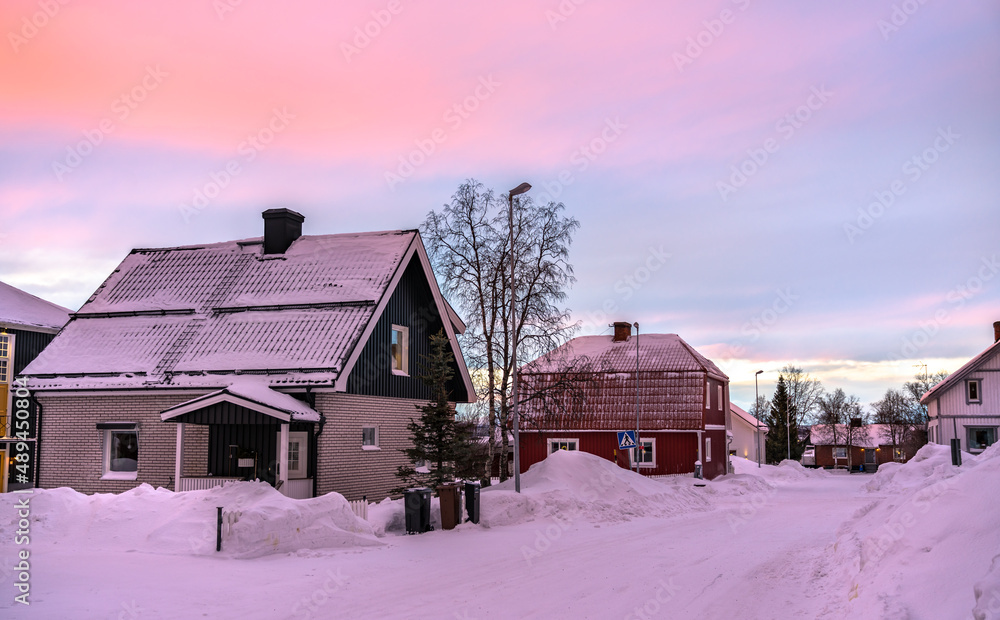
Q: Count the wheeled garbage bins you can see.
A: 3